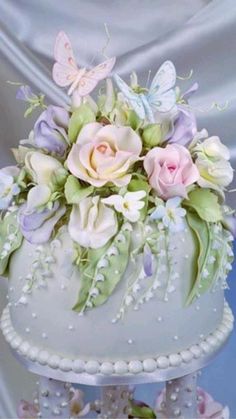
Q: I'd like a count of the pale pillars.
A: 3